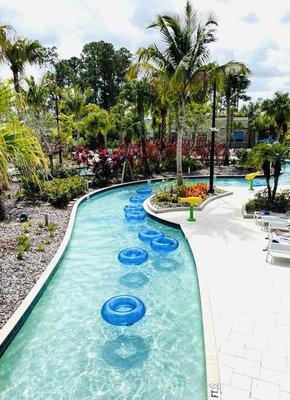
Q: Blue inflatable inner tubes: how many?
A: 8